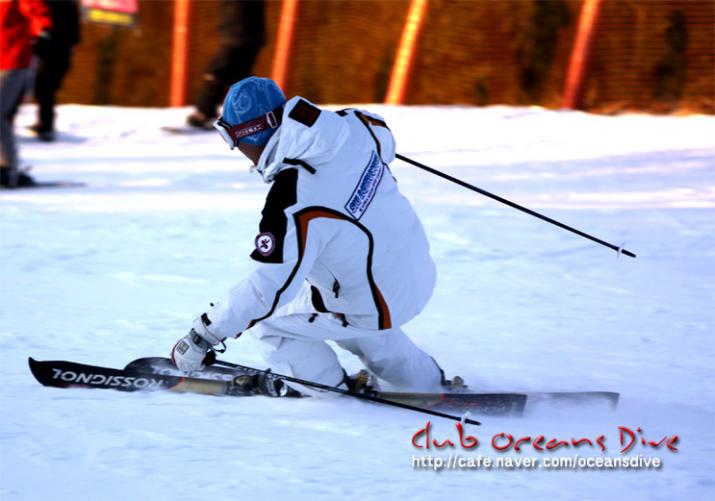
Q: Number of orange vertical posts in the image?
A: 4